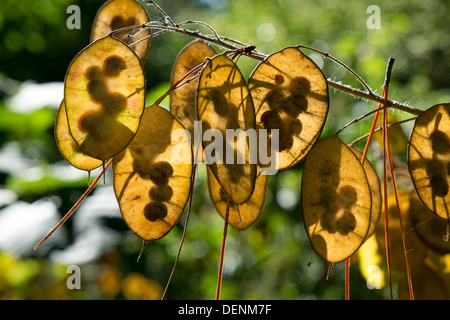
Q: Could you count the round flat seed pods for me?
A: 11